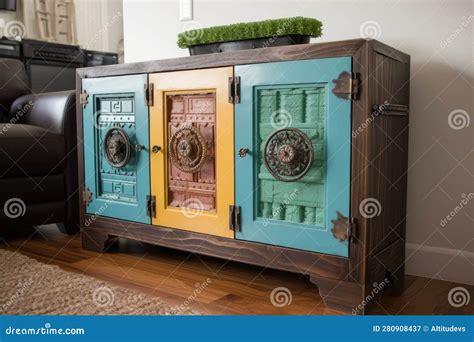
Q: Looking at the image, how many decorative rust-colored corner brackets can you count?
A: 4